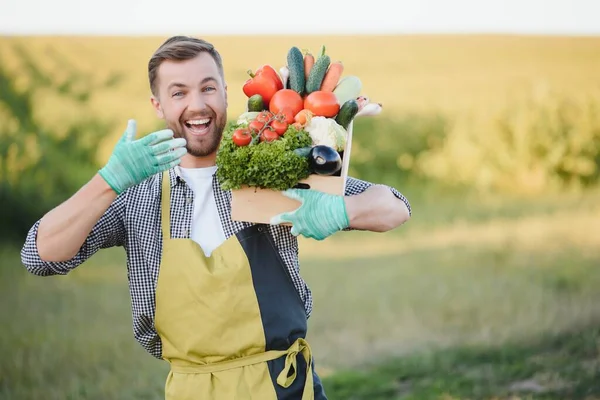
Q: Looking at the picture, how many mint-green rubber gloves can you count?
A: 2